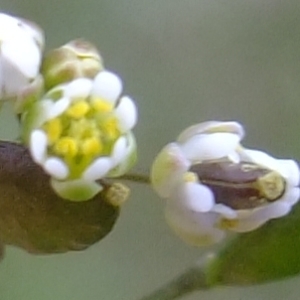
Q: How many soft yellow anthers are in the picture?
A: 6